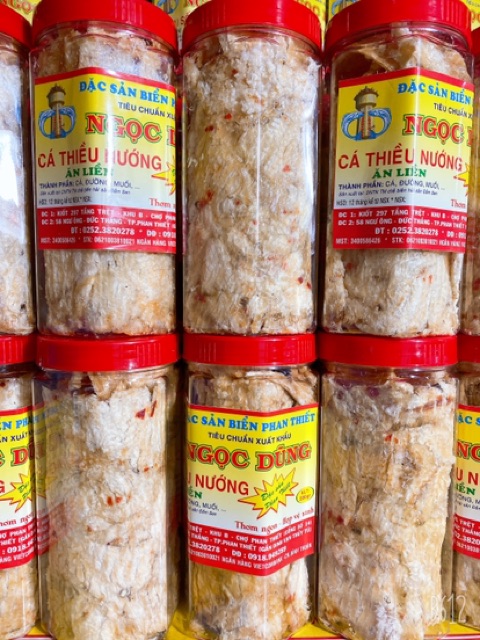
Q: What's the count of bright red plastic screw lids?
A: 10